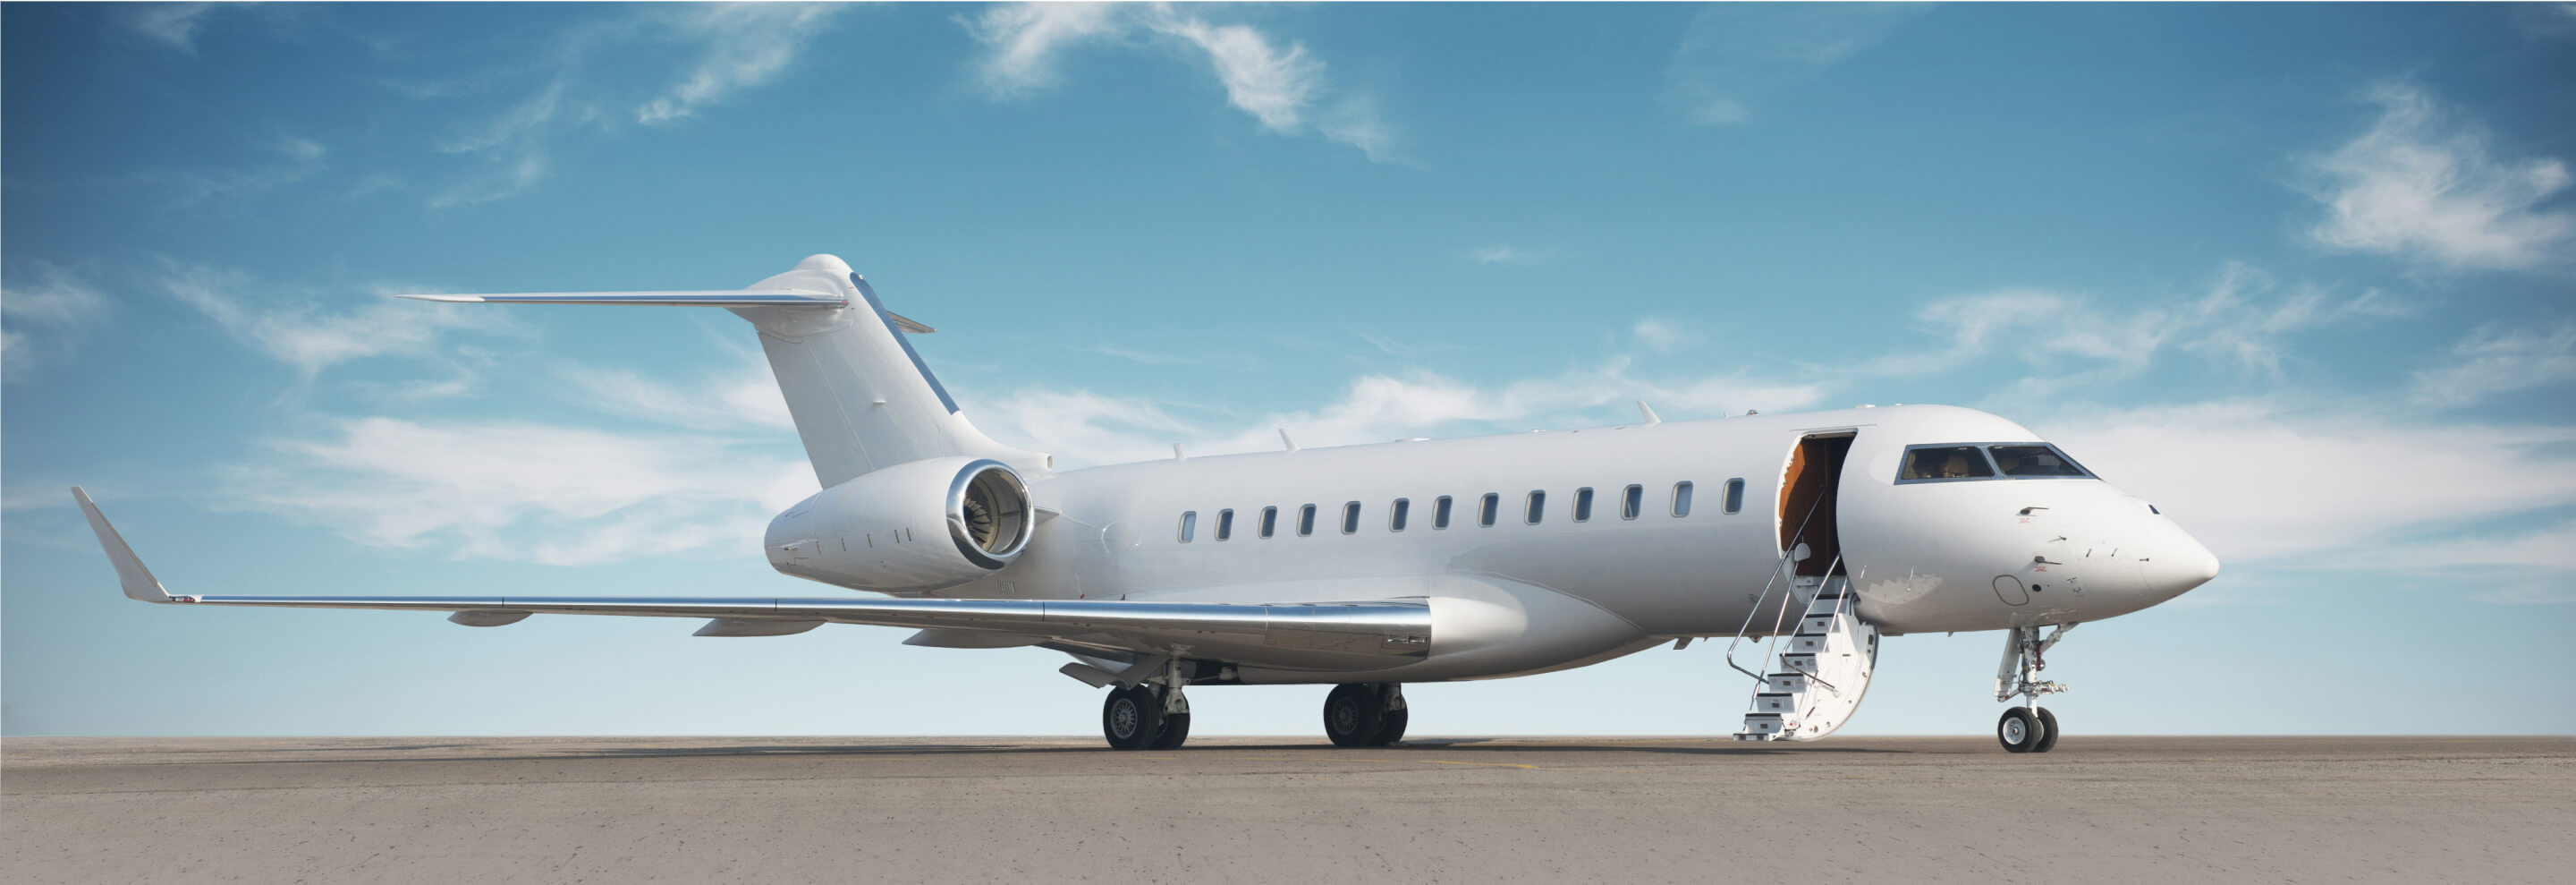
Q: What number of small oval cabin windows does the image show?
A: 13